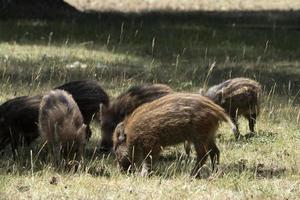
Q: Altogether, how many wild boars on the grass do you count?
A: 6